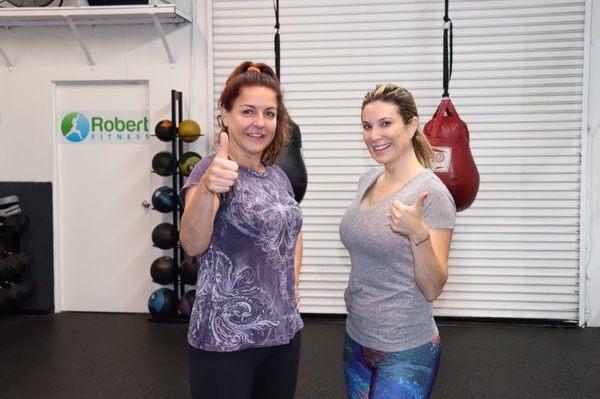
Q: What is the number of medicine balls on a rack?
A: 10